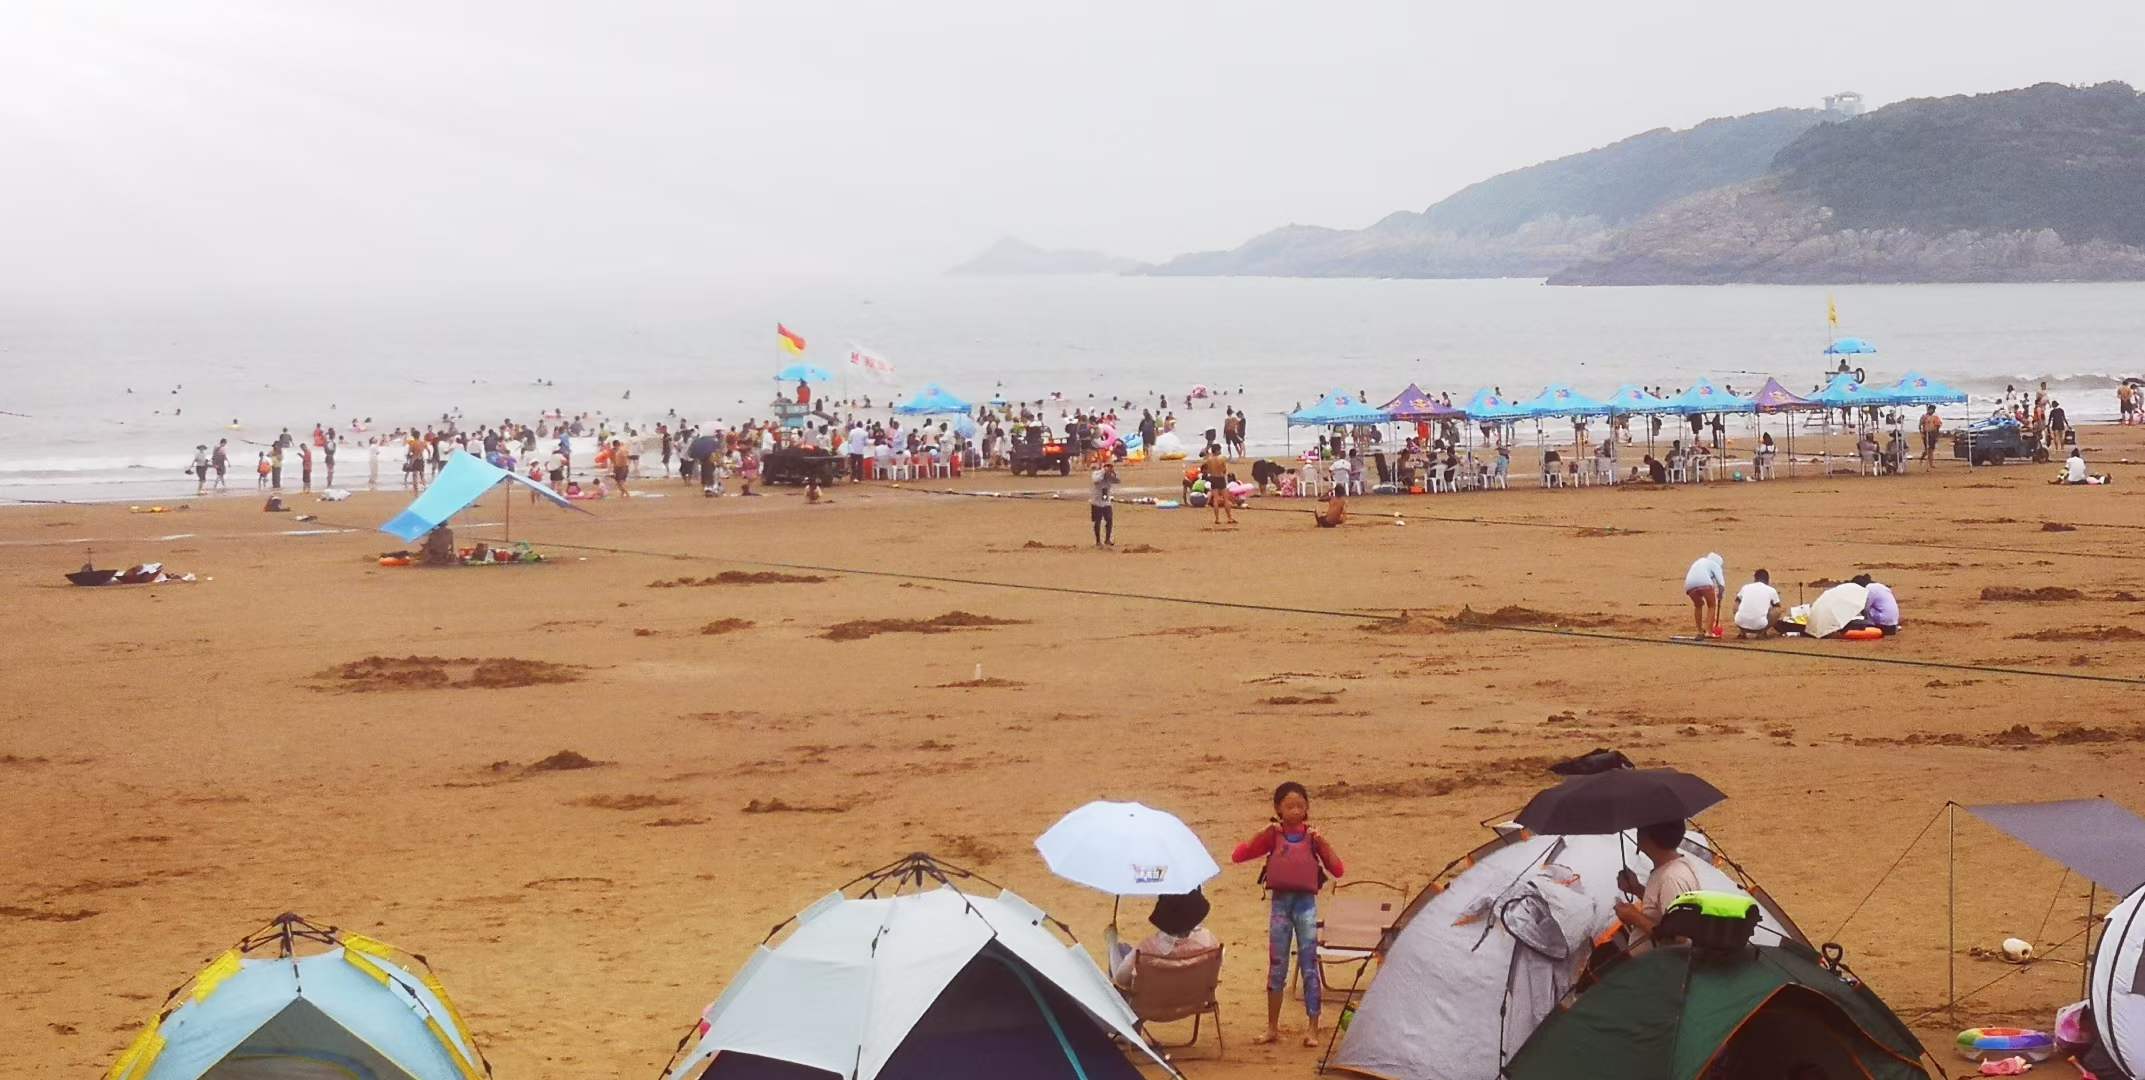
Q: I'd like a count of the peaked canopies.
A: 10